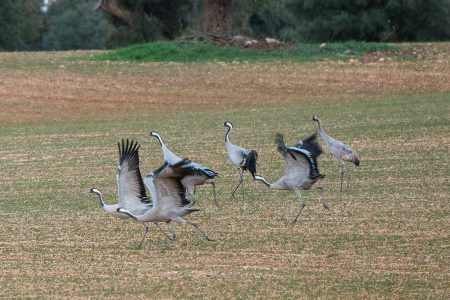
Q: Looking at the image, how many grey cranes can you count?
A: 6